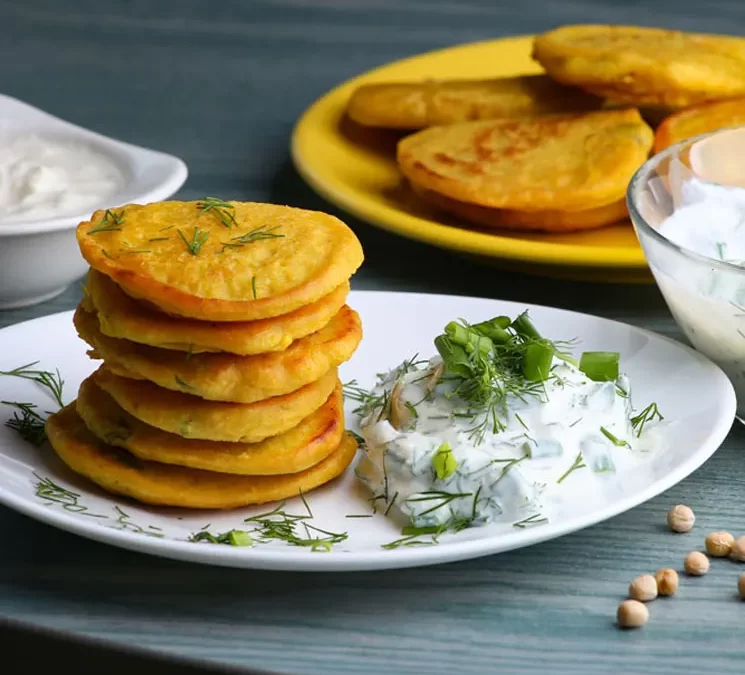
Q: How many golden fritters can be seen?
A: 11